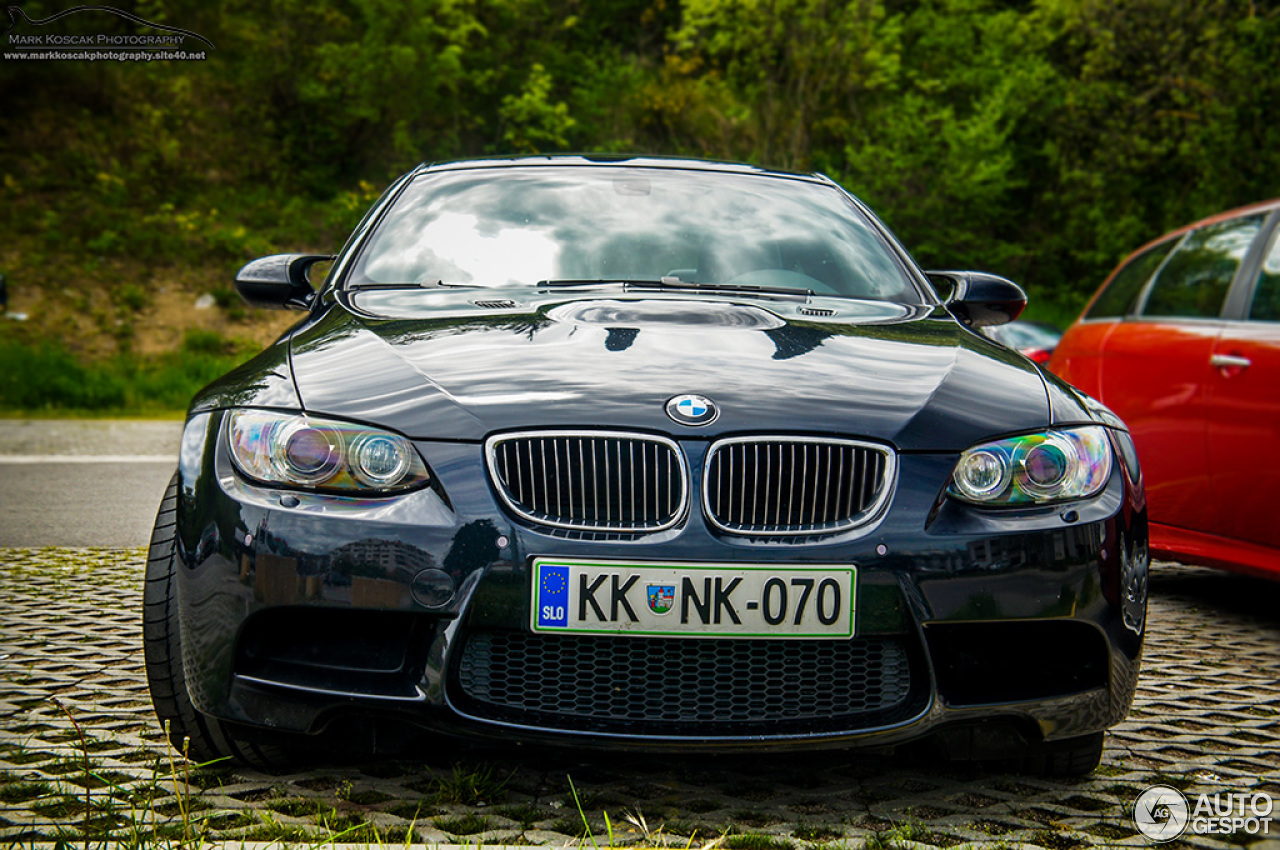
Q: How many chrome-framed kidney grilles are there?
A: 2